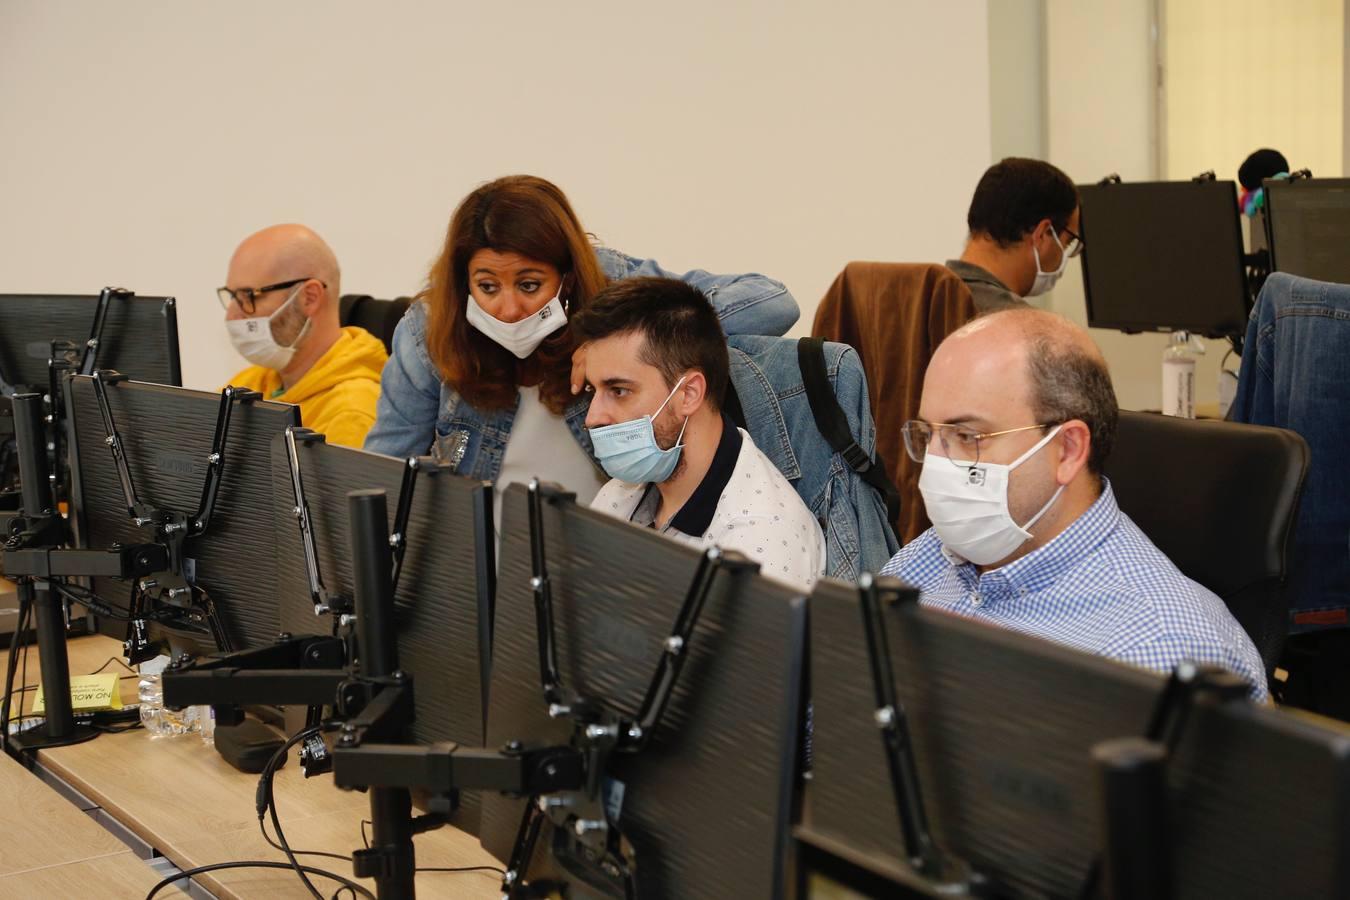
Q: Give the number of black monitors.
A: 7